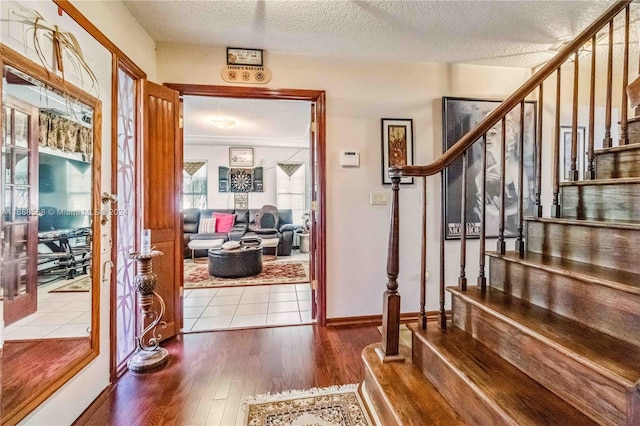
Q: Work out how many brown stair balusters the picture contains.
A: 12